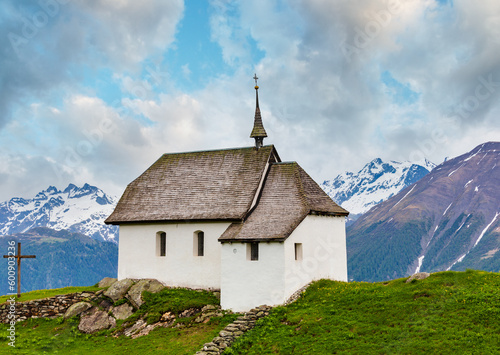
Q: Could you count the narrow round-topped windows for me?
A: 2